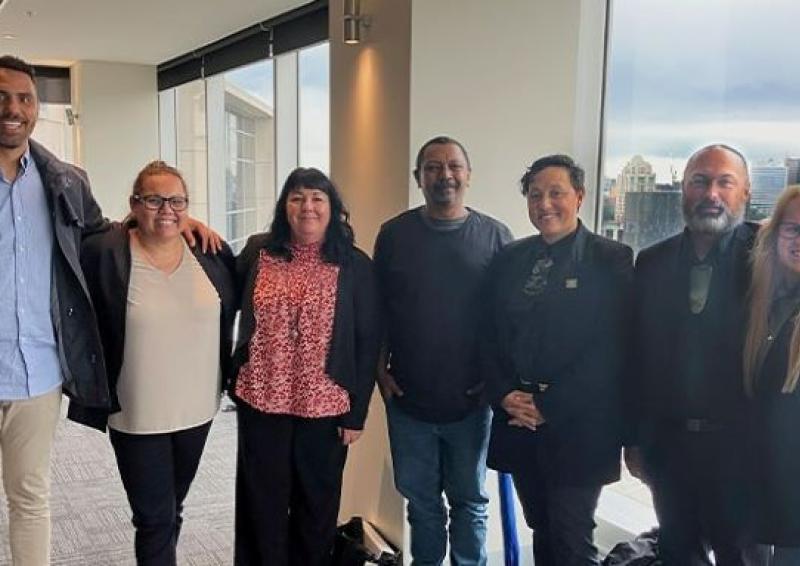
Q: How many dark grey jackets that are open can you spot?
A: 1